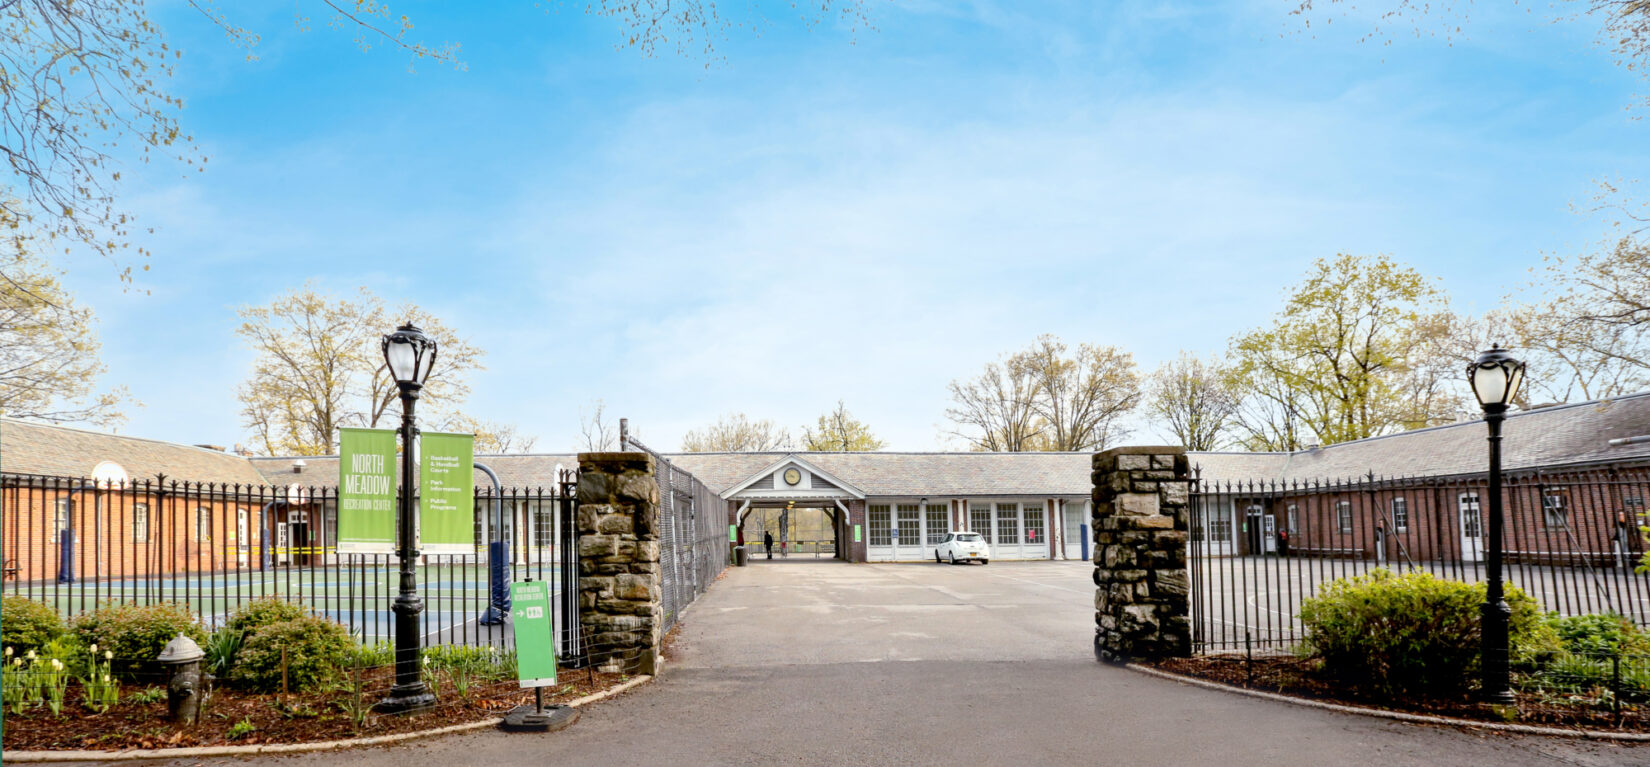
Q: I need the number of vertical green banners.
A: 2